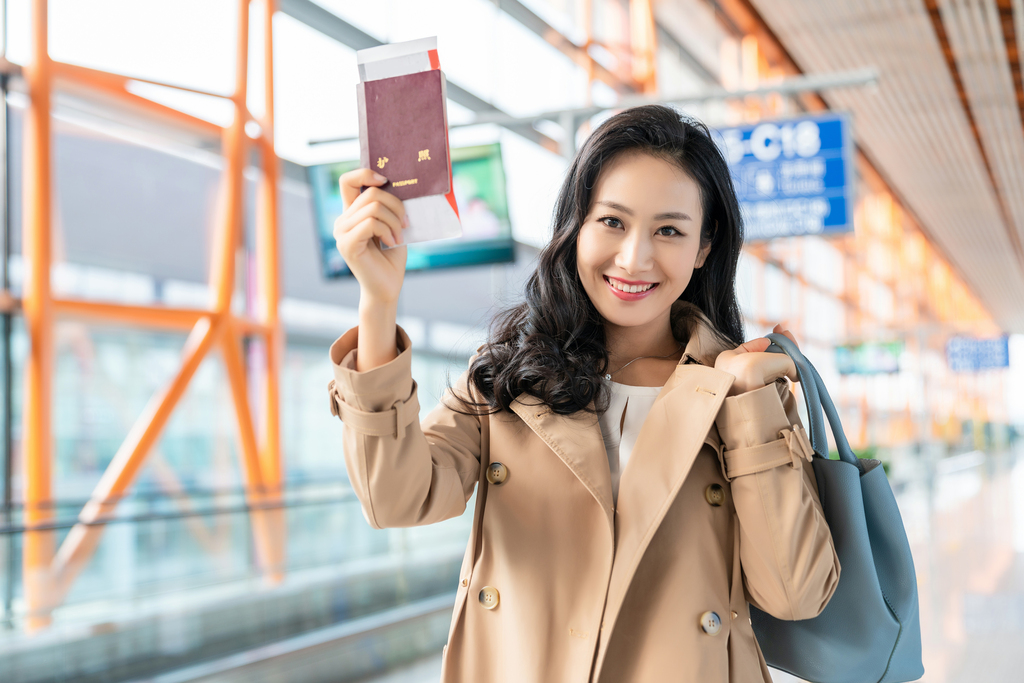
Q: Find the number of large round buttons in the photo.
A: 4